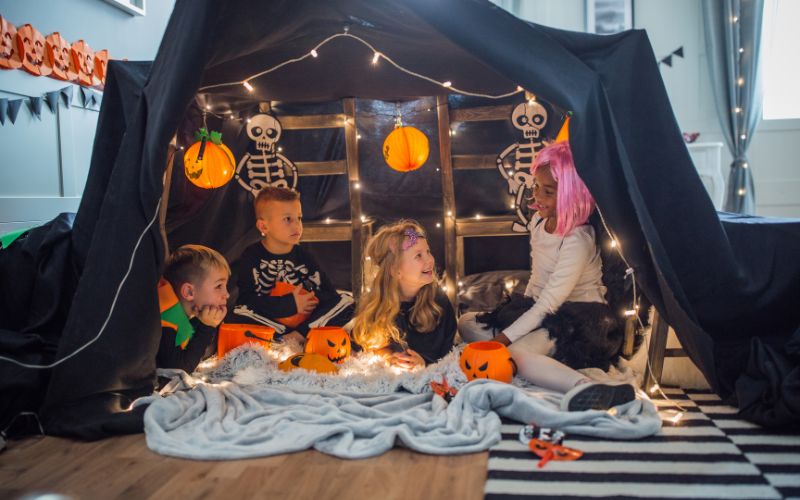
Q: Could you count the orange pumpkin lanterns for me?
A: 2